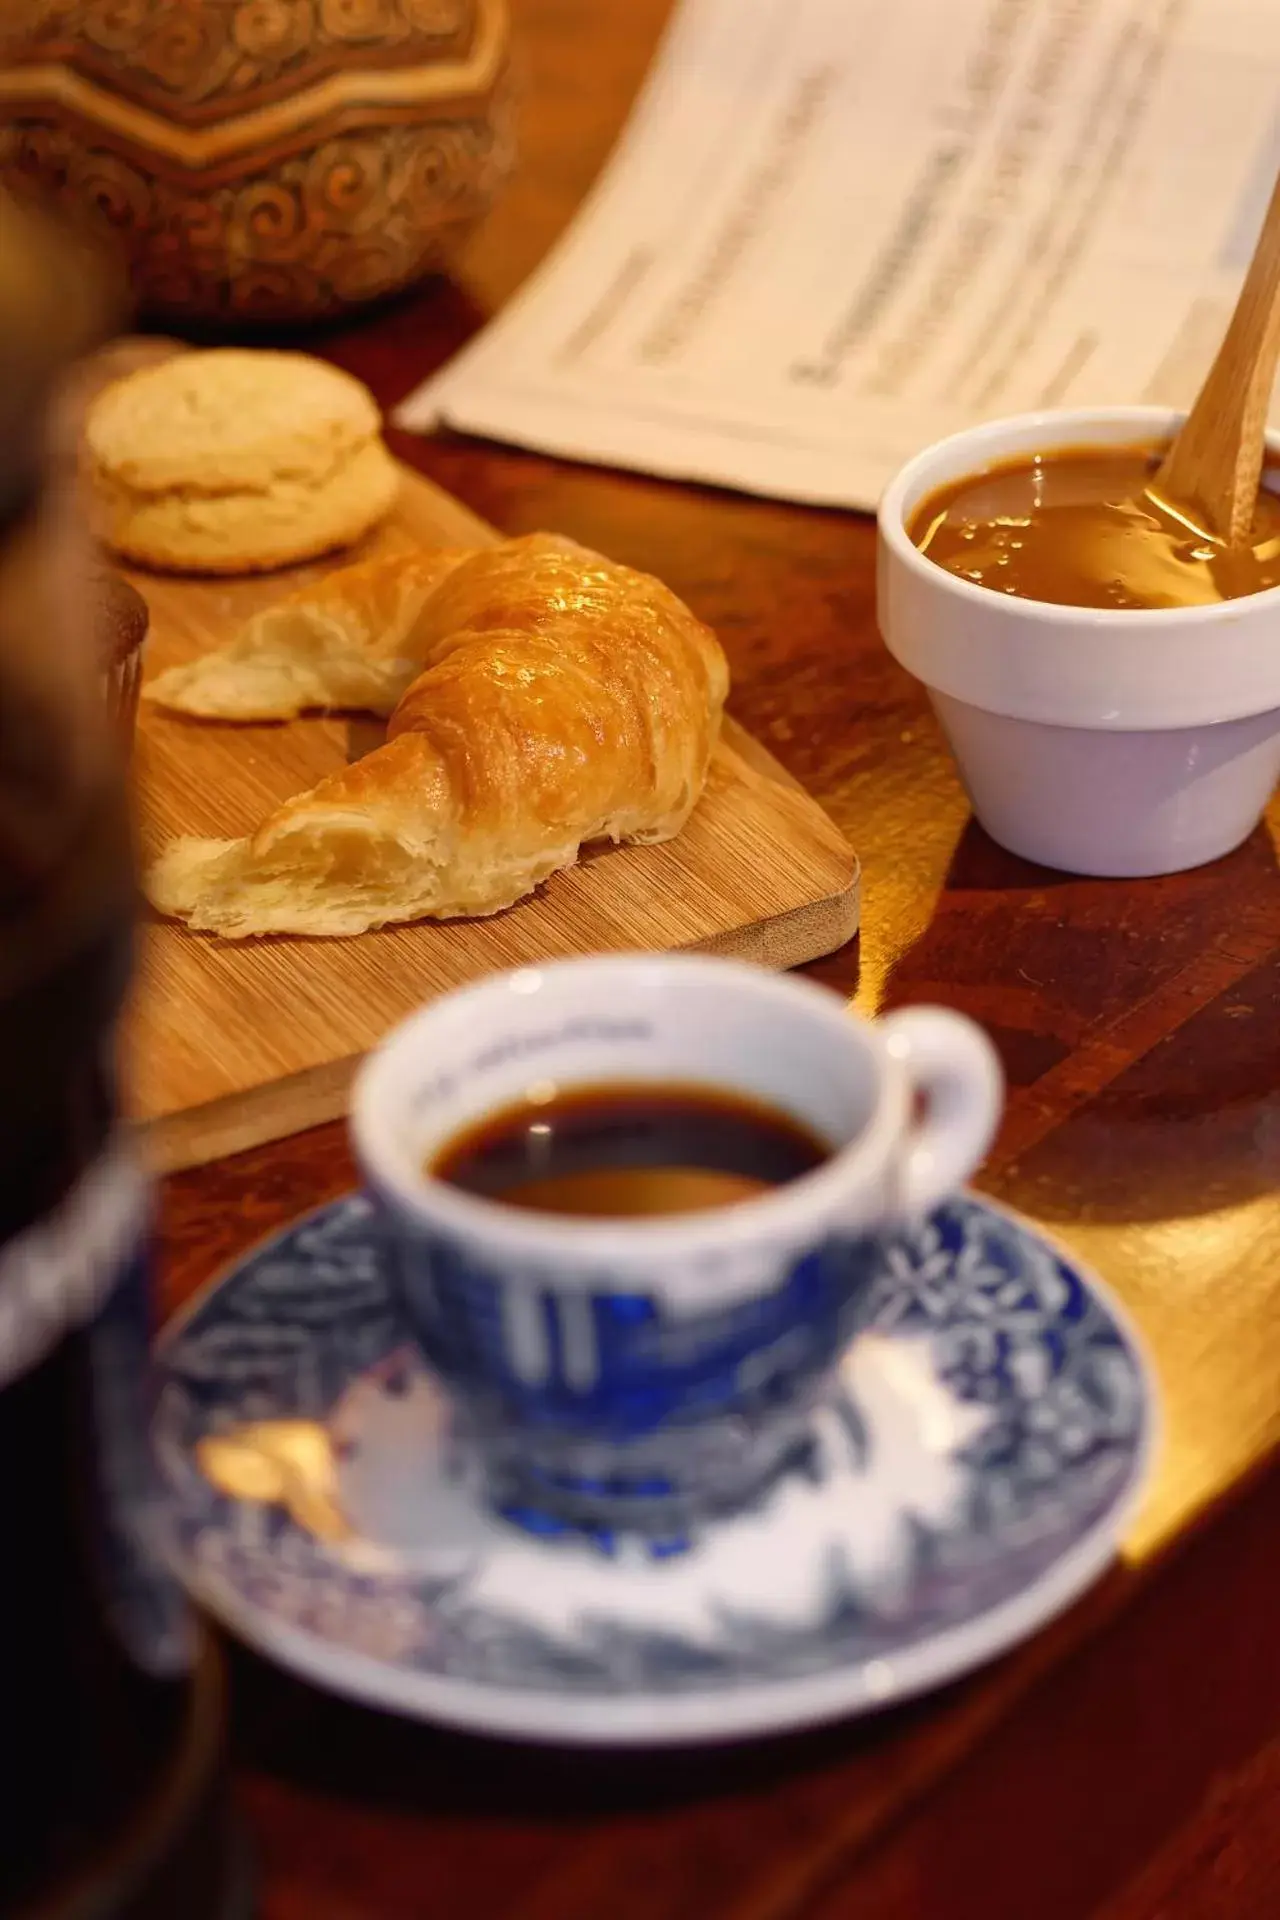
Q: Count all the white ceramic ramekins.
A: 1